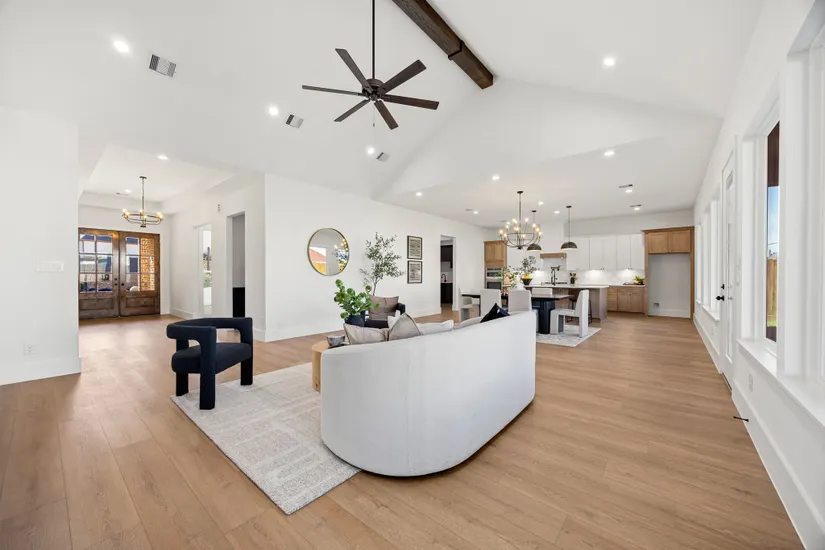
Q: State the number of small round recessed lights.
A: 14